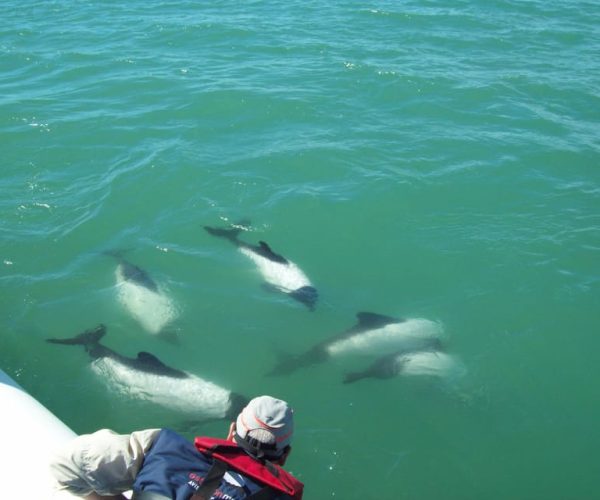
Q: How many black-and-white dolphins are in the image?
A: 5